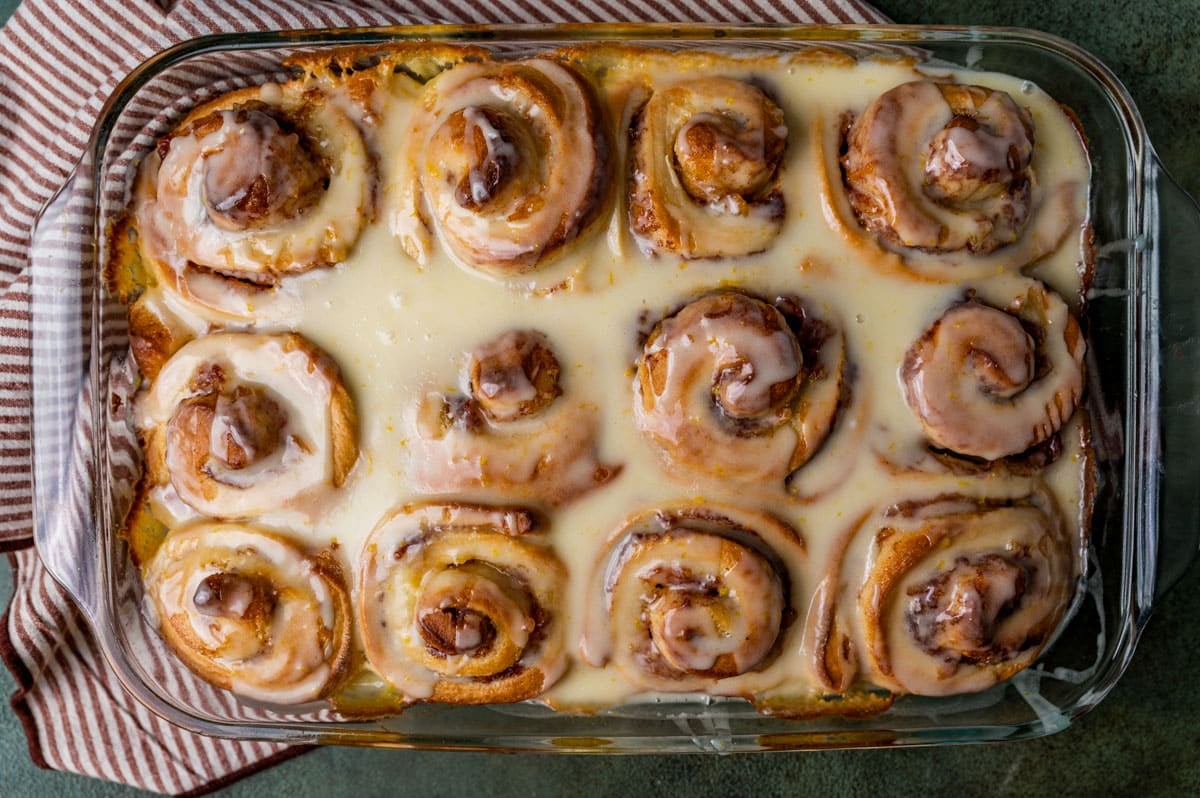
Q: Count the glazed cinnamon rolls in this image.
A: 12